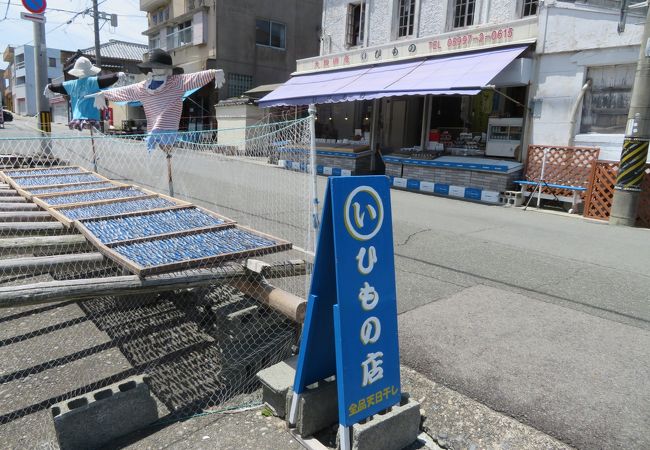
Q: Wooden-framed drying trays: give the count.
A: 7